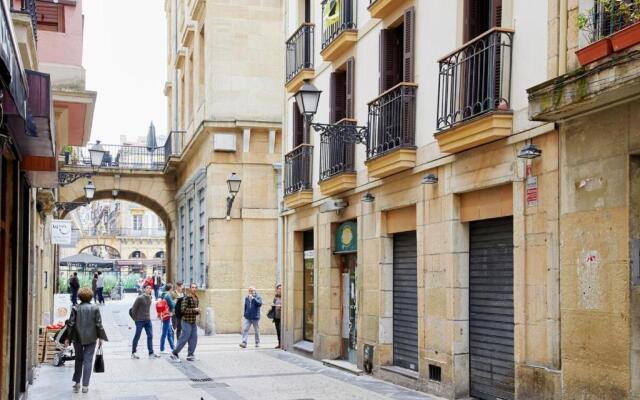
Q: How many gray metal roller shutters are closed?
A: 2